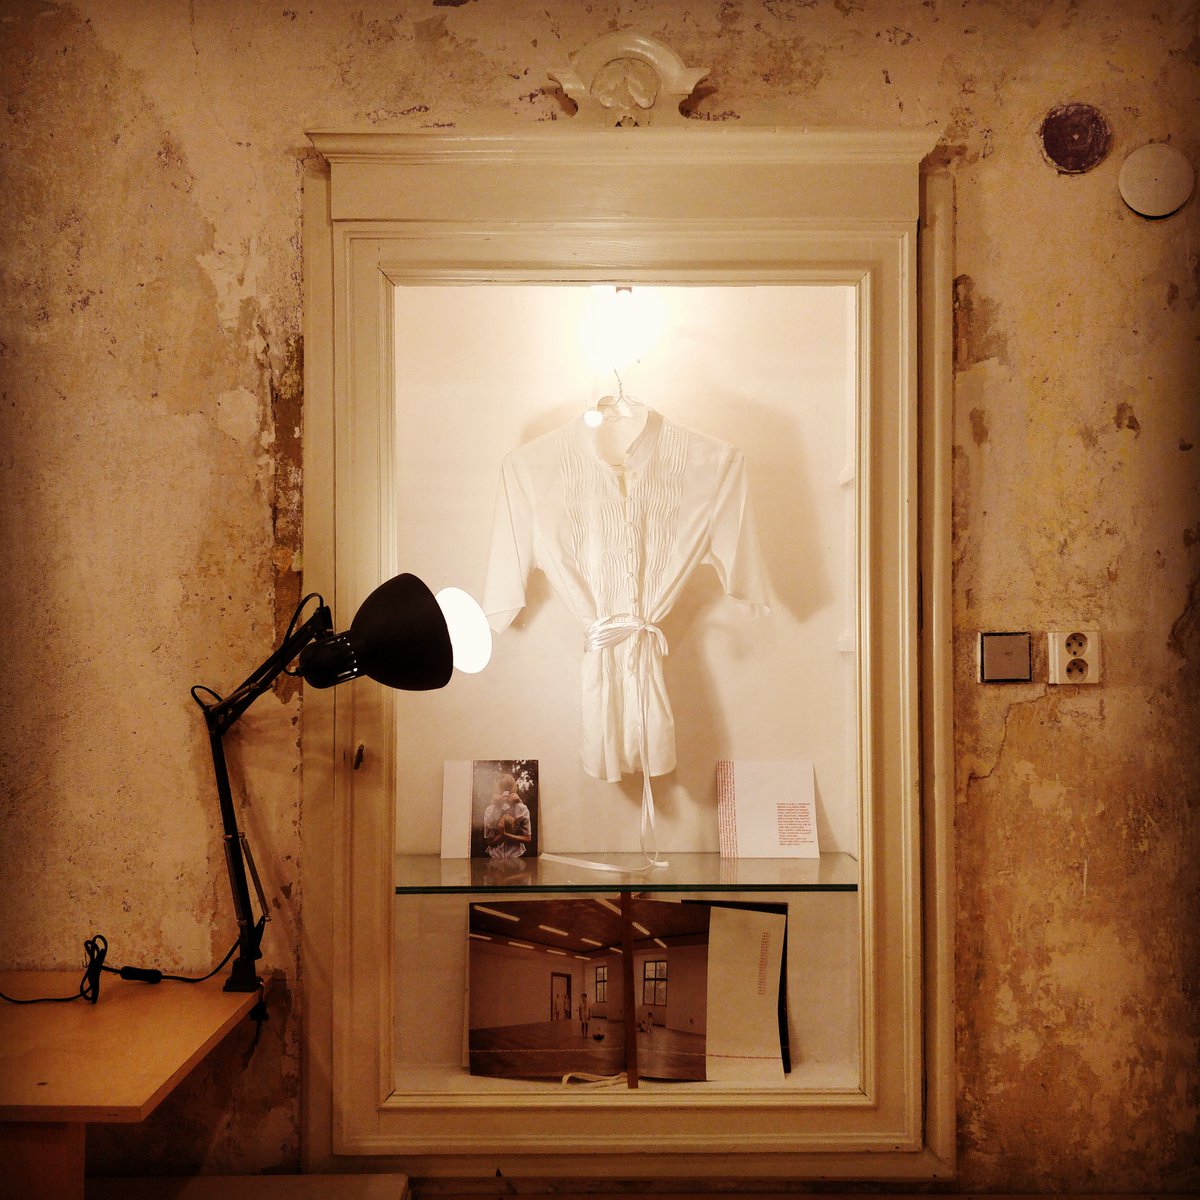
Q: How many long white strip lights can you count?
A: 11